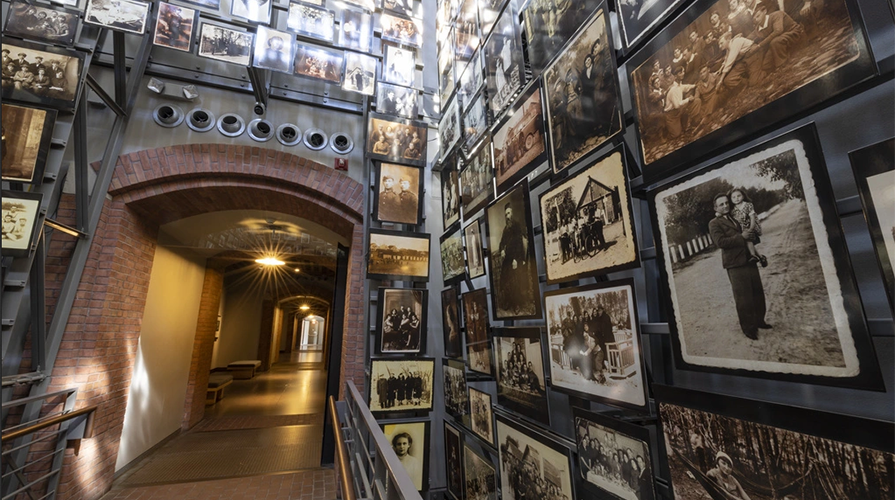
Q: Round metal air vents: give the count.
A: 7